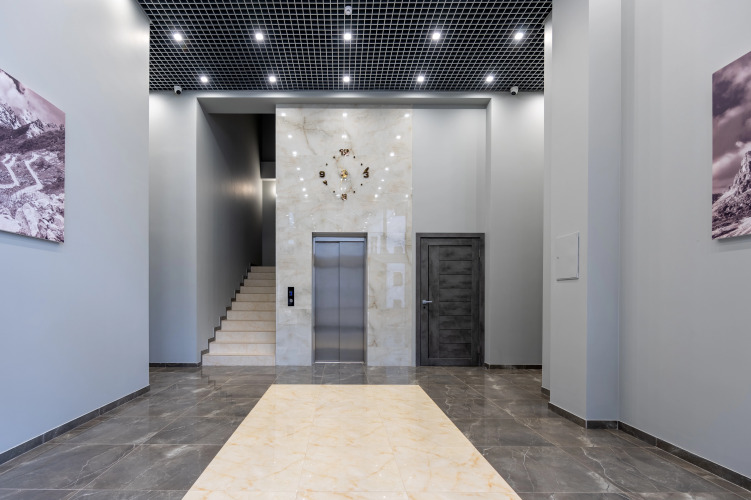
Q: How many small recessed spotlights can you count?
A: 10